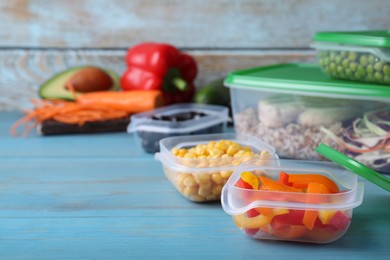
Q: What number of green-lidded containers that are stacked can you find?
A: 2